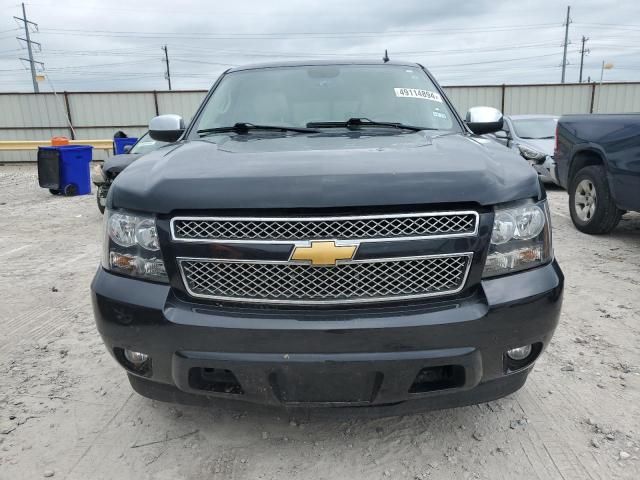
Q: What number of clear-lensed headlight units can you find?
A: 2